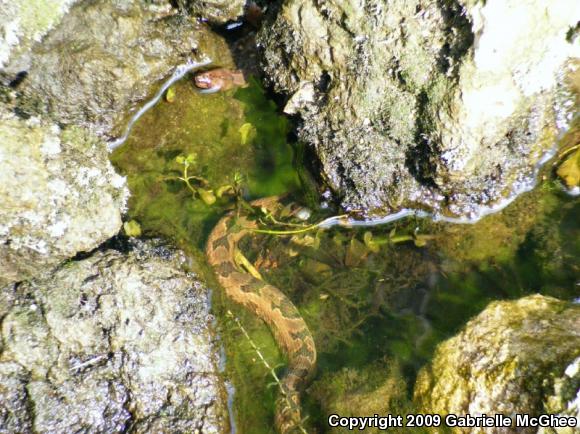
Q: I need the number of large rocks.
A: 5